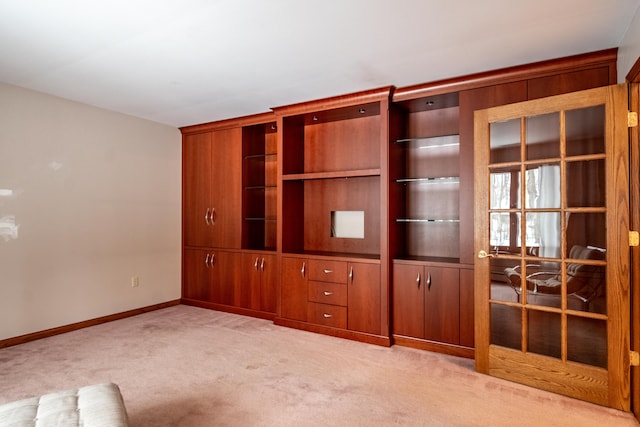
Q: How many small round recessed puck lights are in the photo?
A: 4